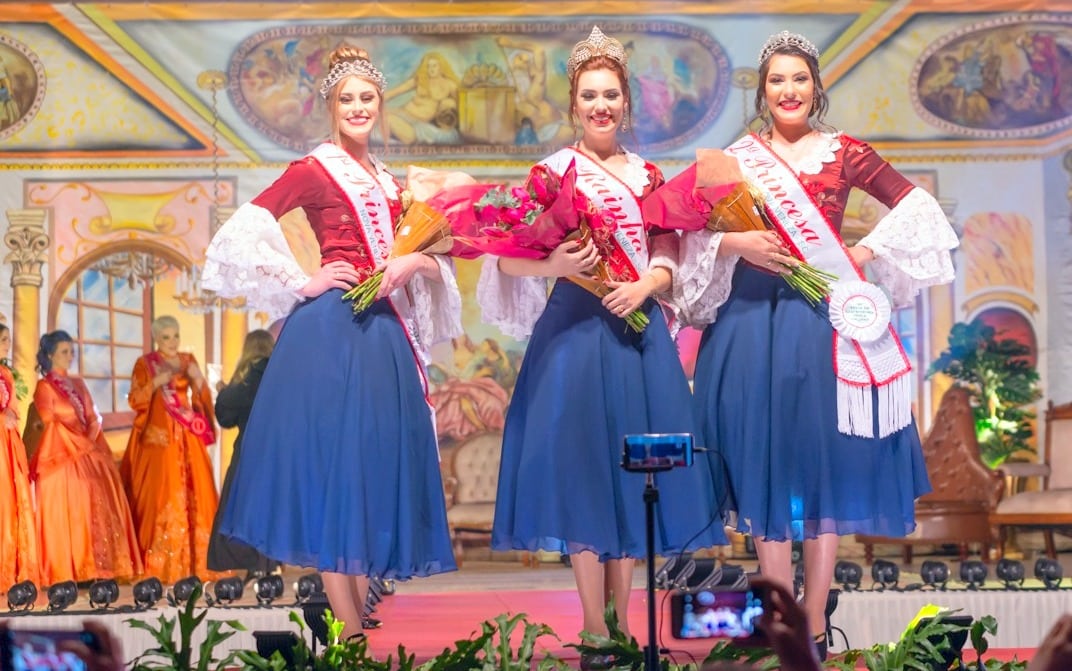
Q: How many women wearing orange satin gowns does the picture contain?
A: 3